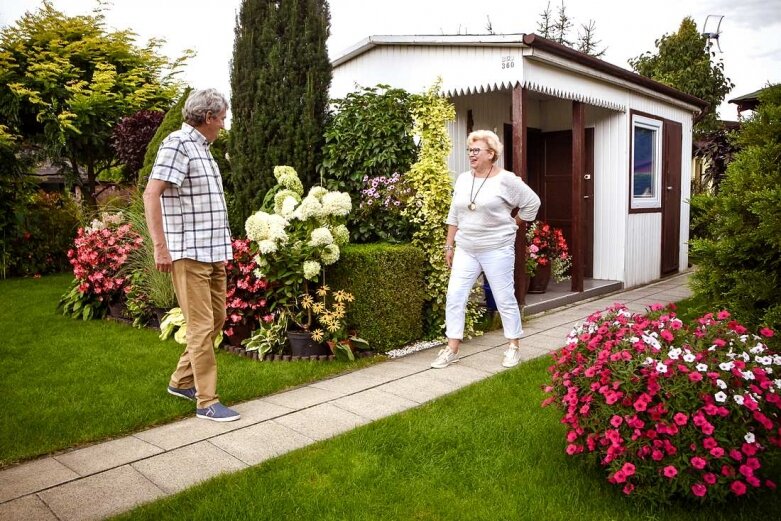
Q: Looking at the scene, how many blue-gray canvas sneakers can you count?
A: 2